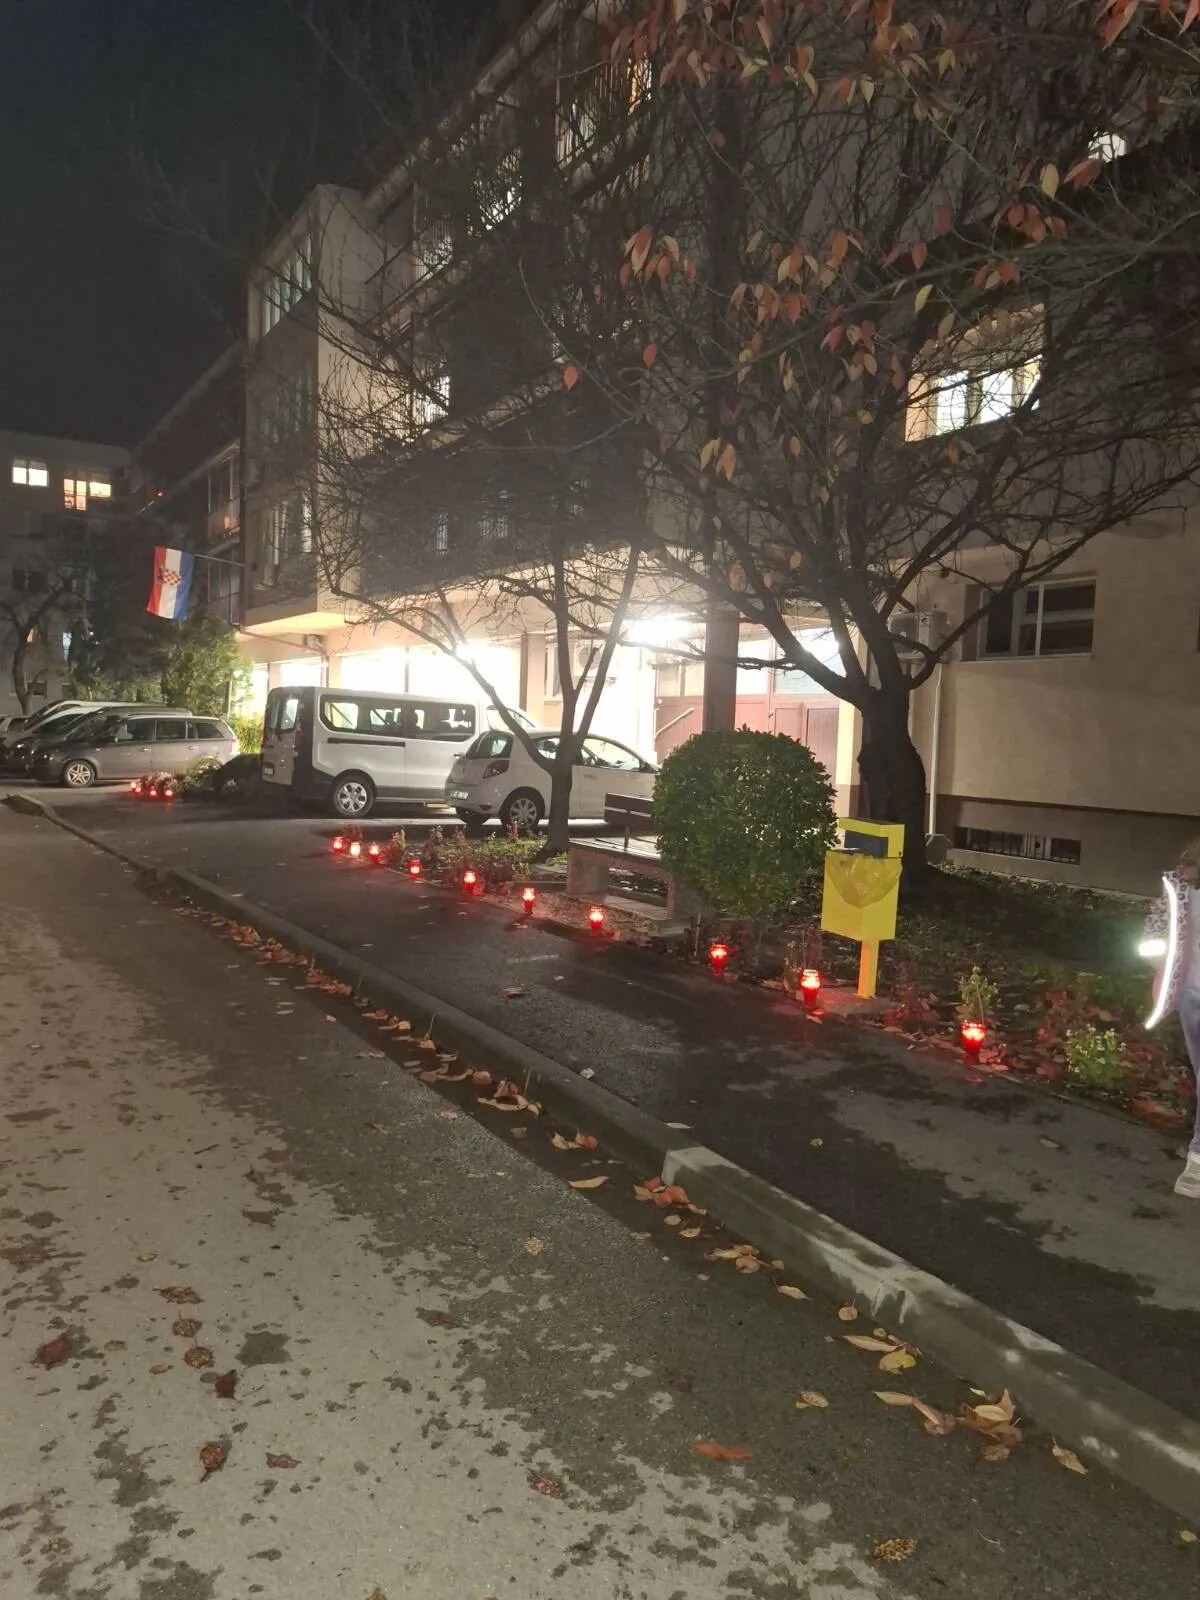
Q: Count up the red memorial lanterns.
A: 14